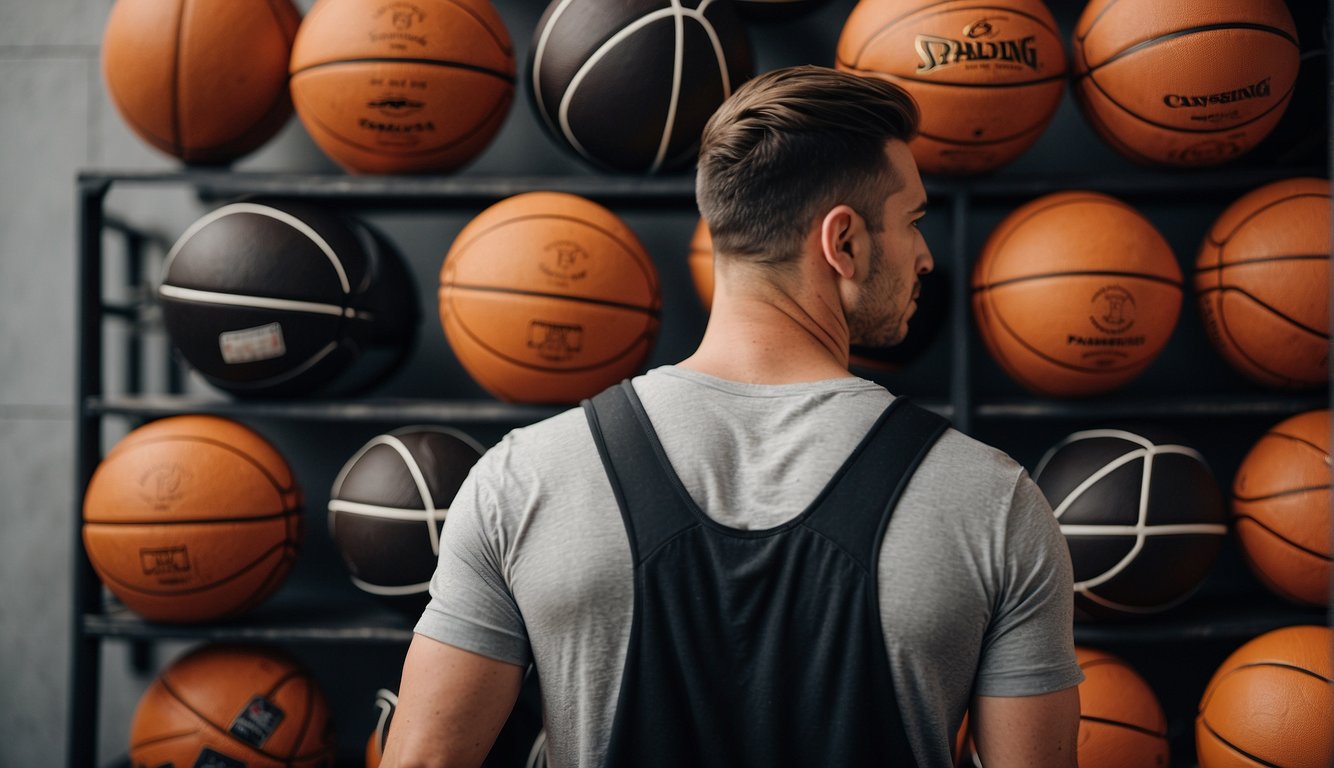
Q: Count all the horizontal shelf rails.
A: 3